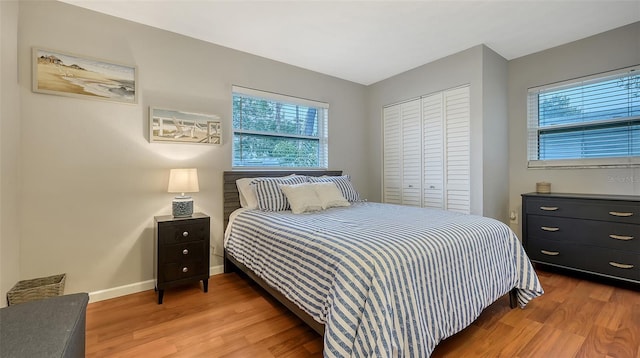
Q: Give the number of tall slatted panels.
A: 4